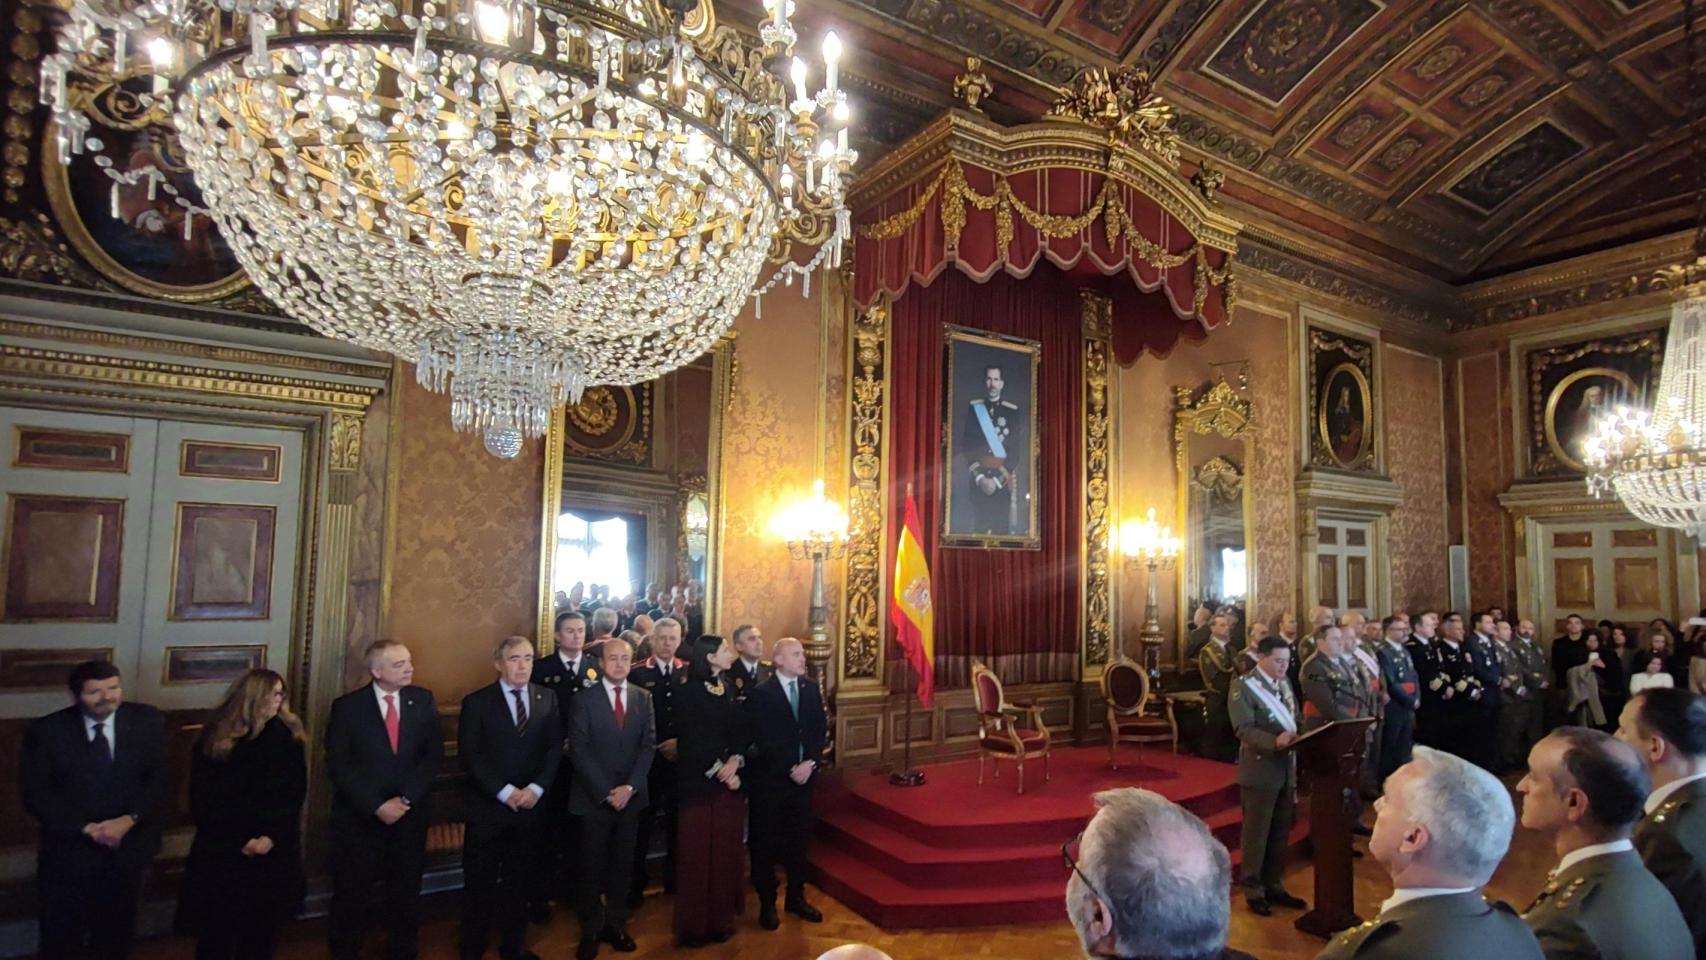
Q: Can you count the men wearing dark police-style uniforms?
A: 3